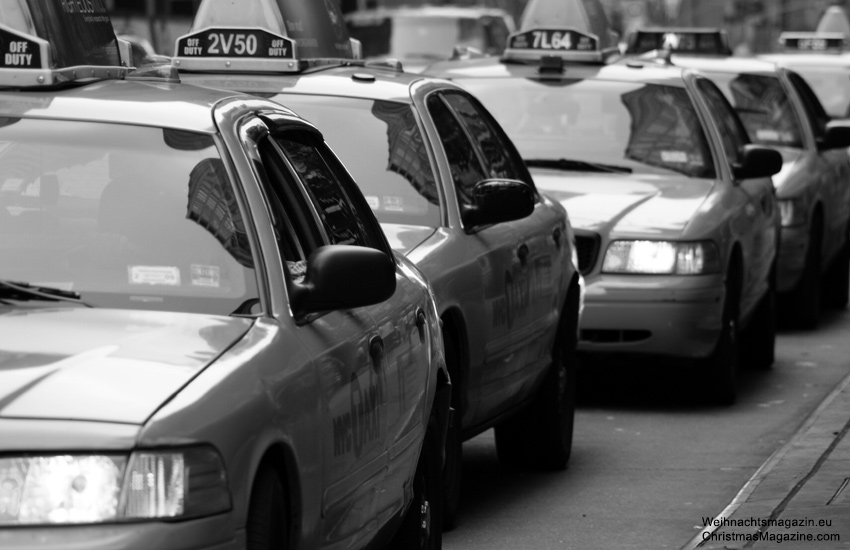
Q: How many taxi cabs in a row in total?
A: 5